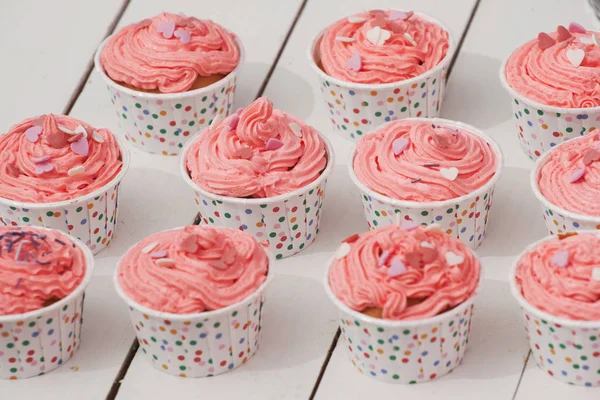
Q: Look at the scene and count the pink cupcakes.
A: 11